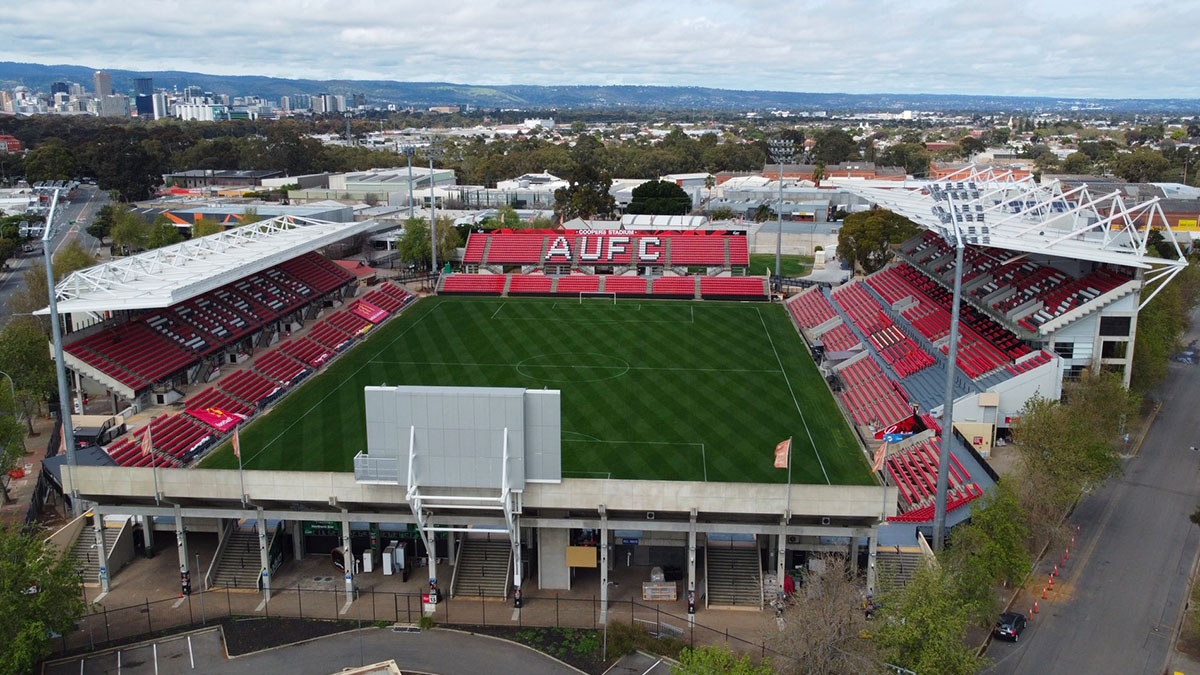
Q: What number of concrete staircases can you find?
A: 5